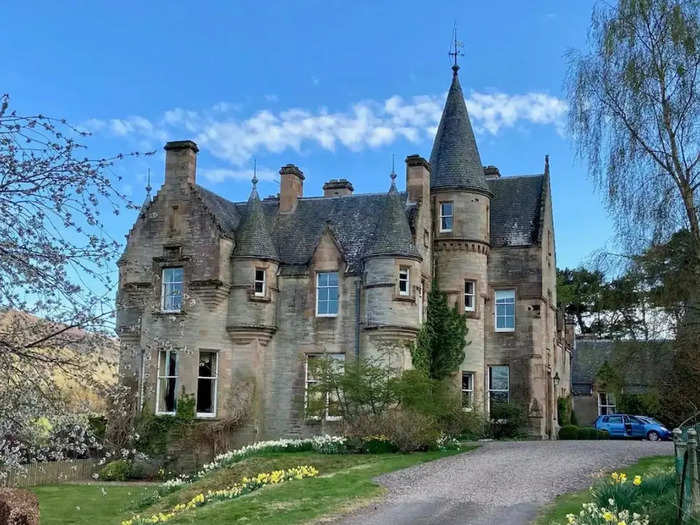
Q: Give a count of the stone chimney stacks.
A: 5